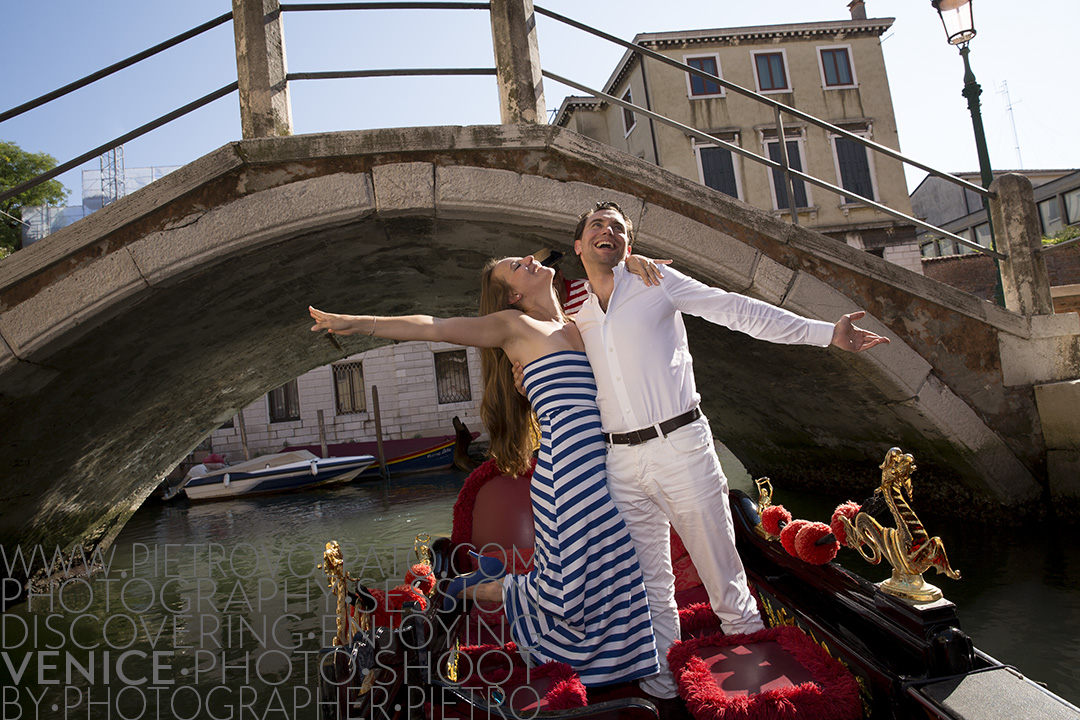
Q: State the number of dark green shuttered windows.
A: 3